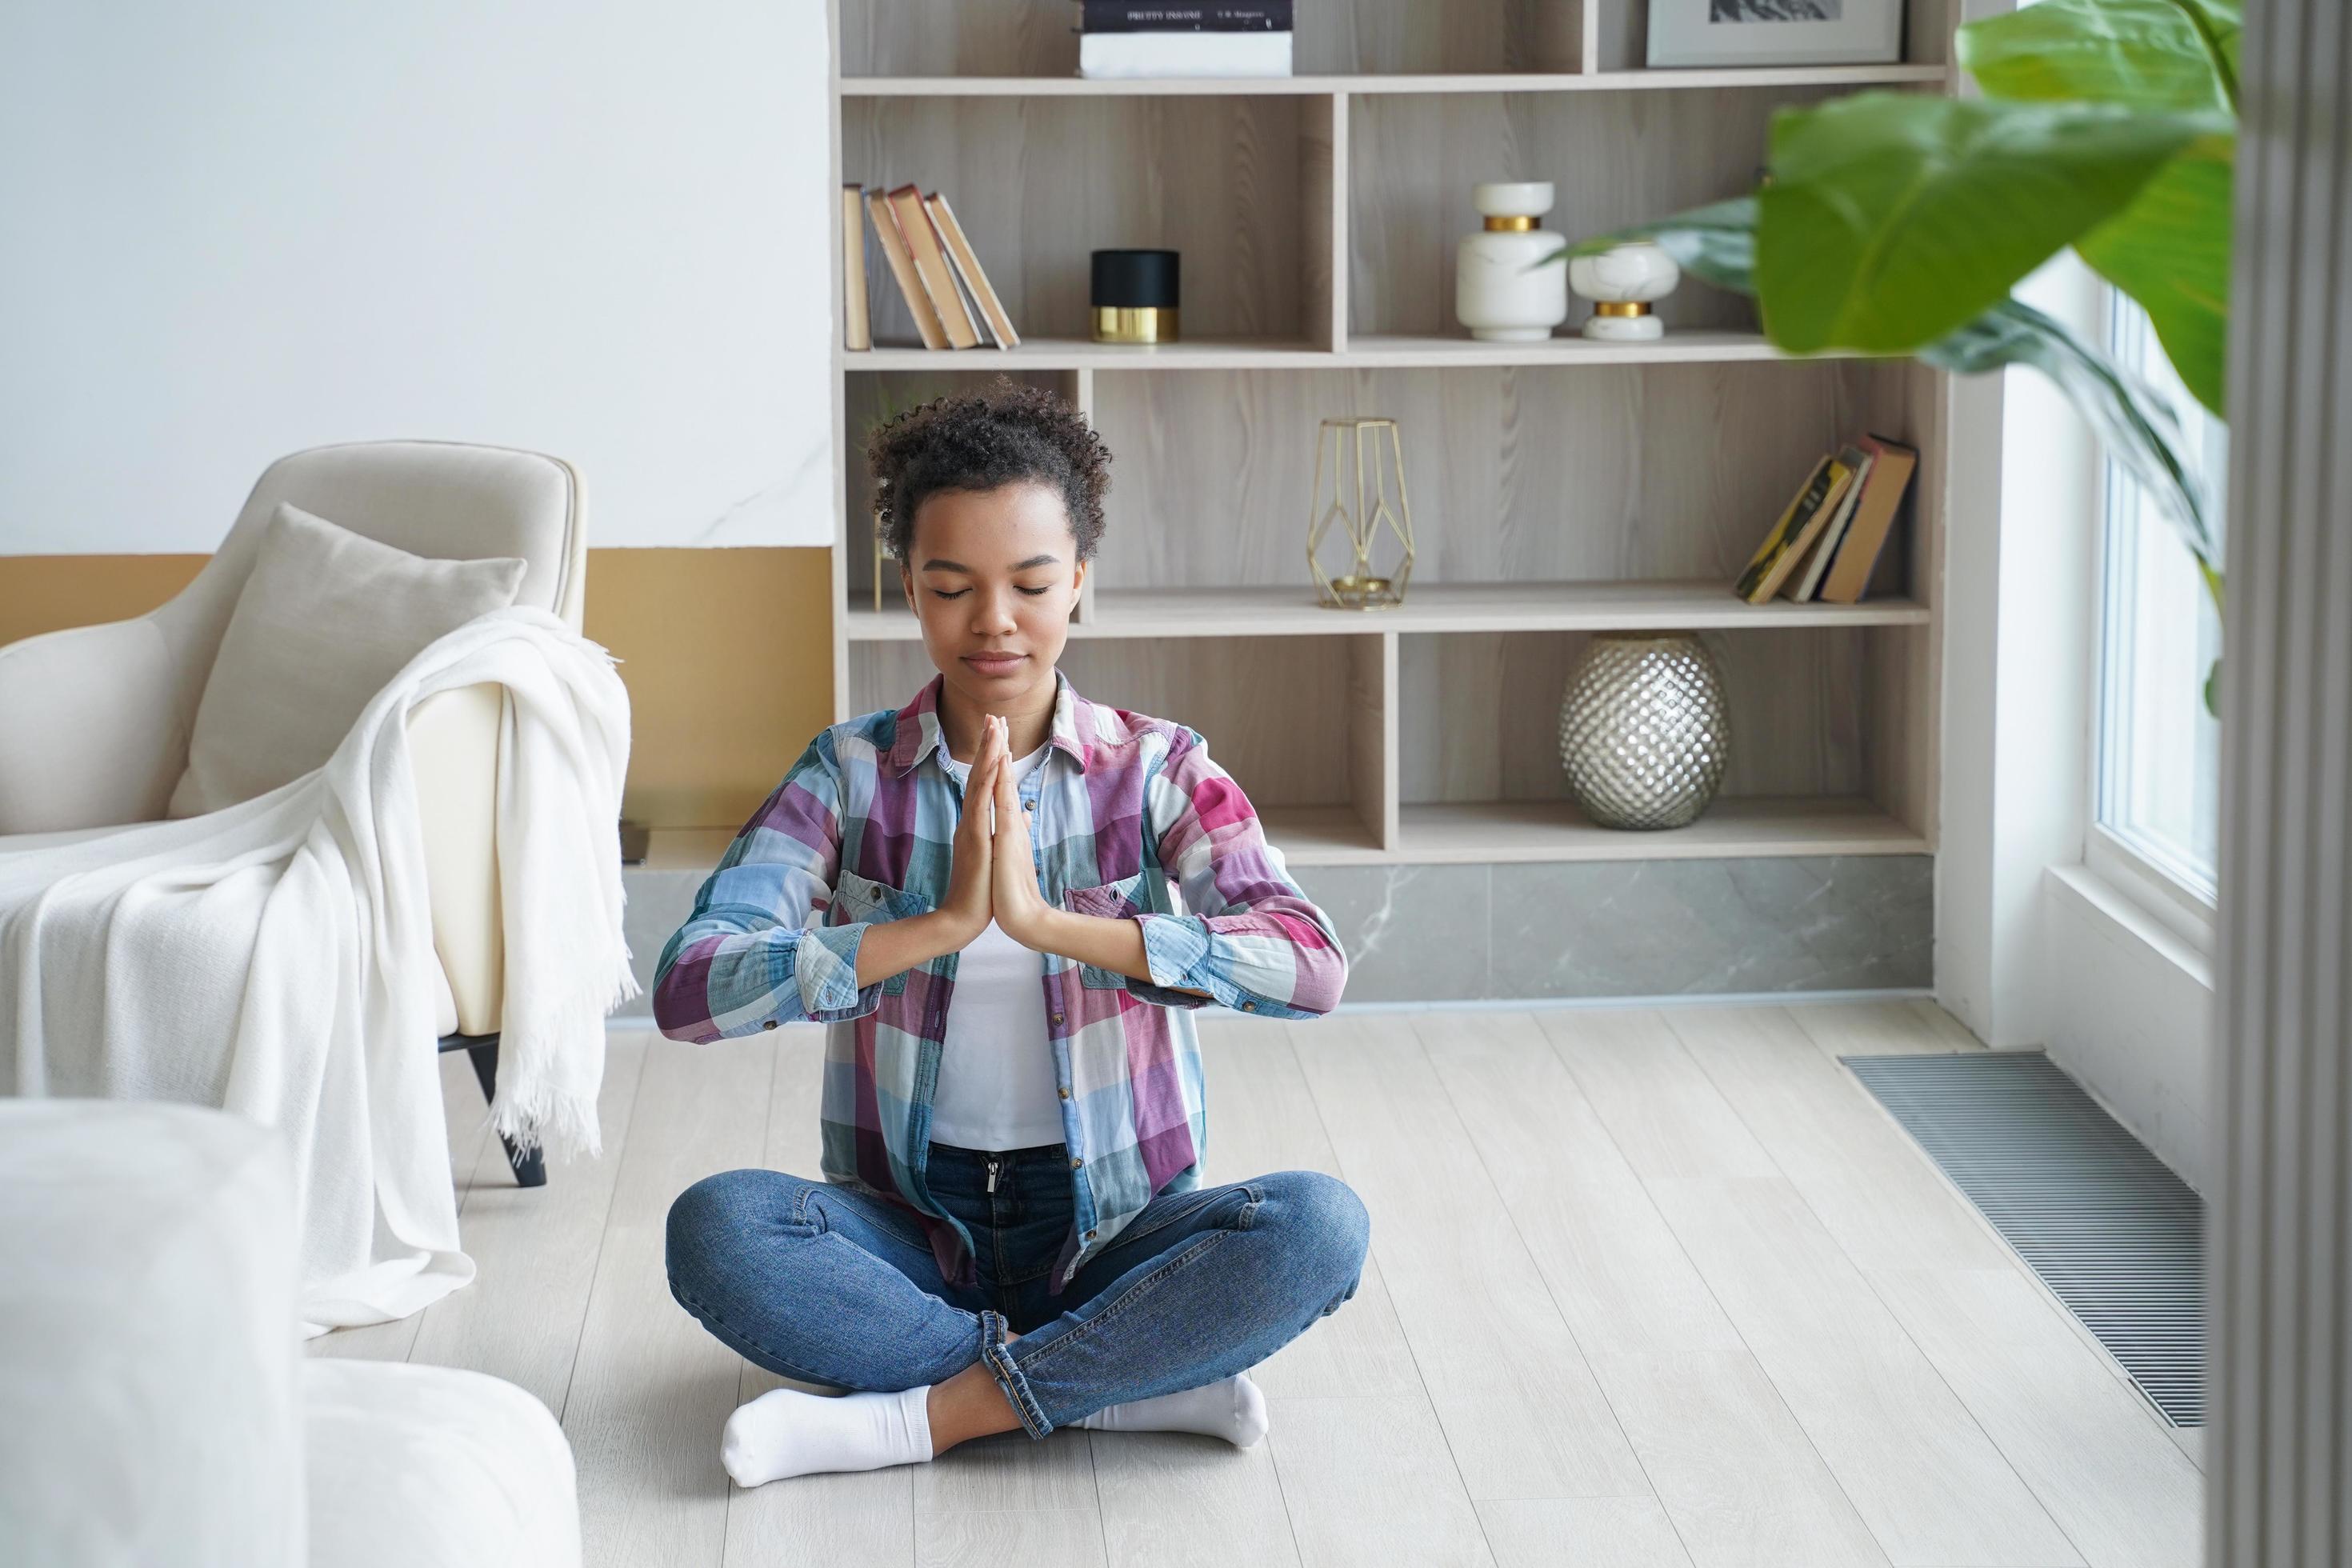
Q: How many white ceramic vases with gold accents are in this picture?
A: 2